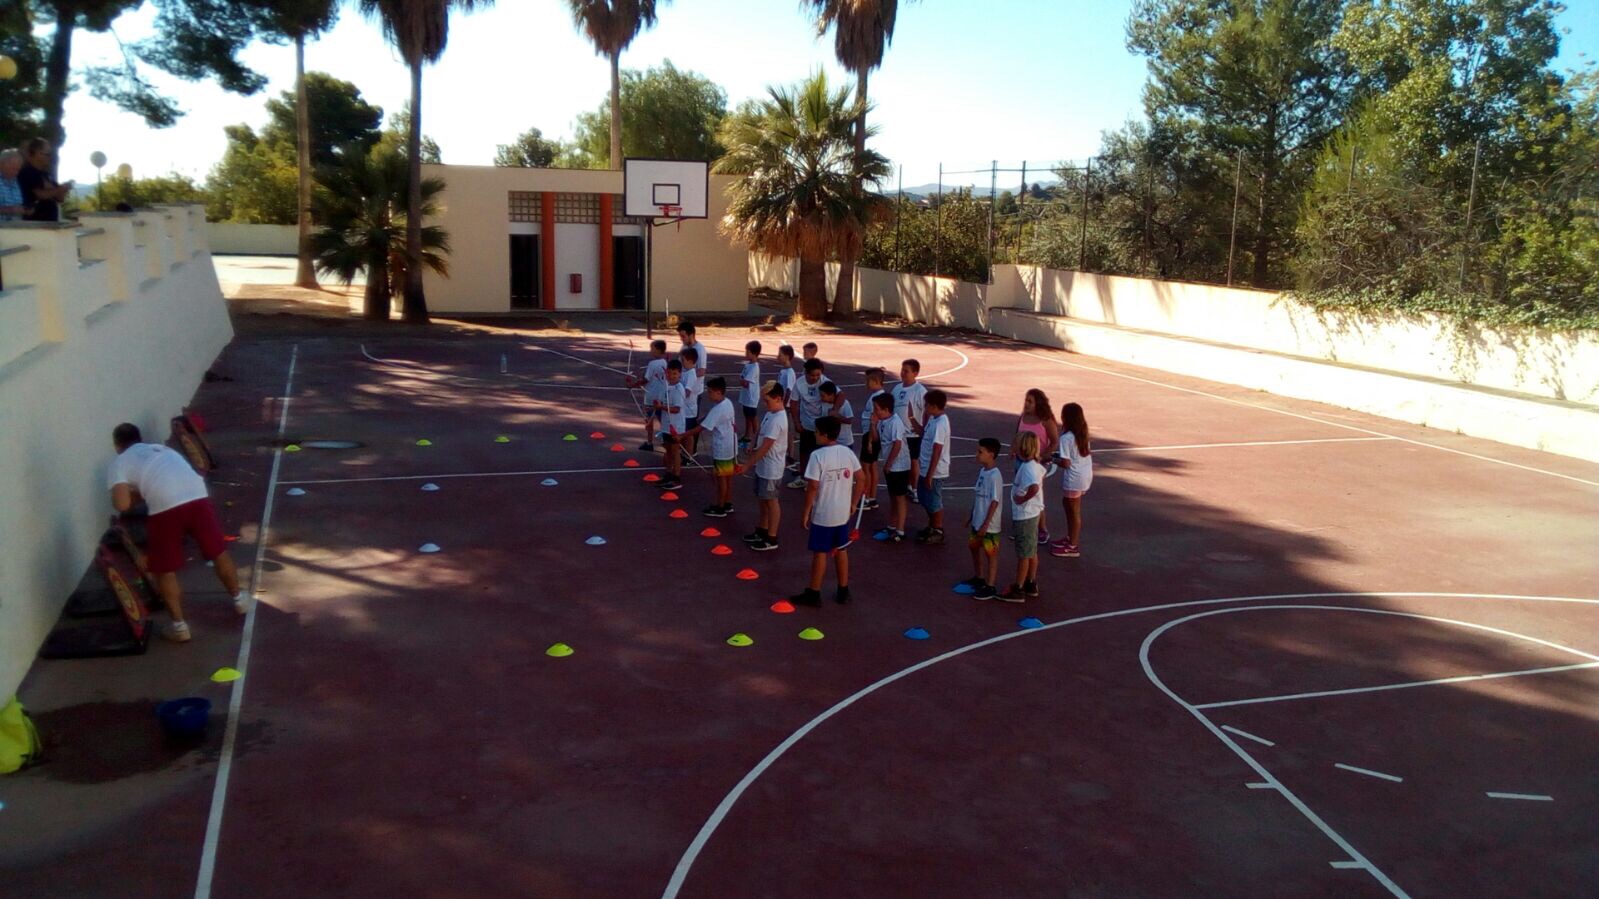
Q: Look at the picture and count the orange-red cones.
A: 10